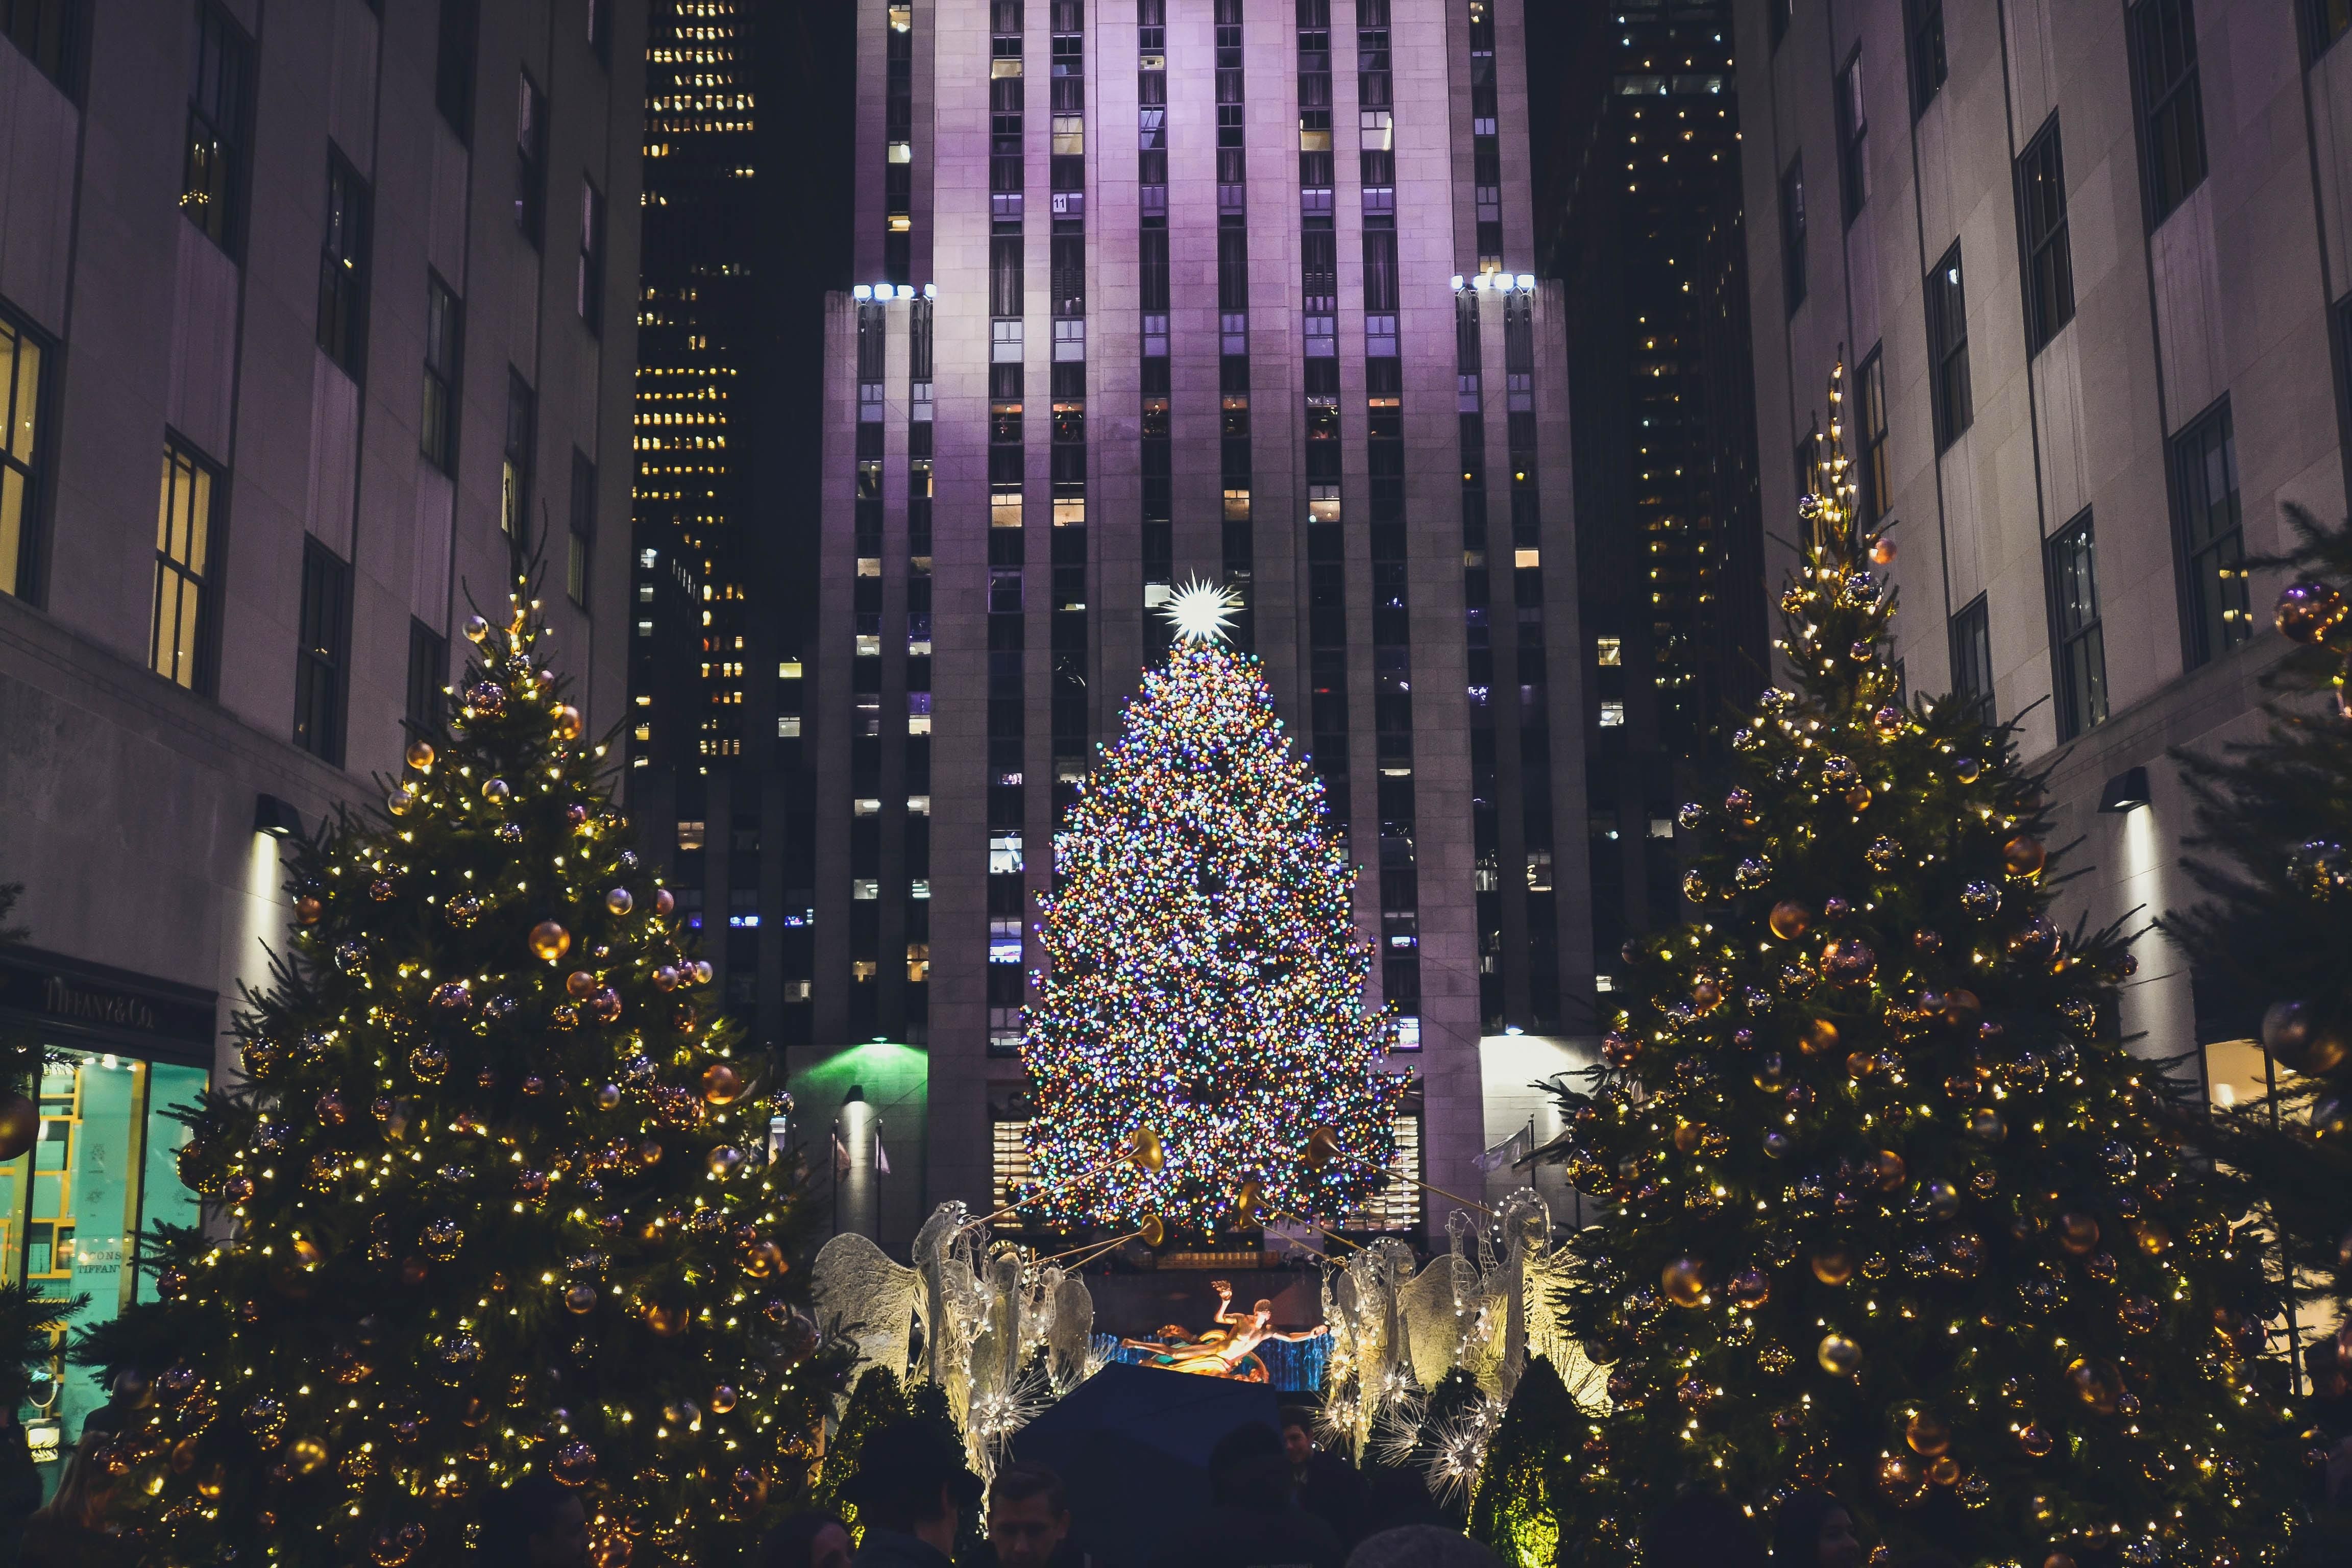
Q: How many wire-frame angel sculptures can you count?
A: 6